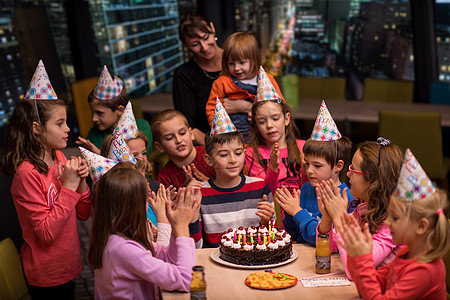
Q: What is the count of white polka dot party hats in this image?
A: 9